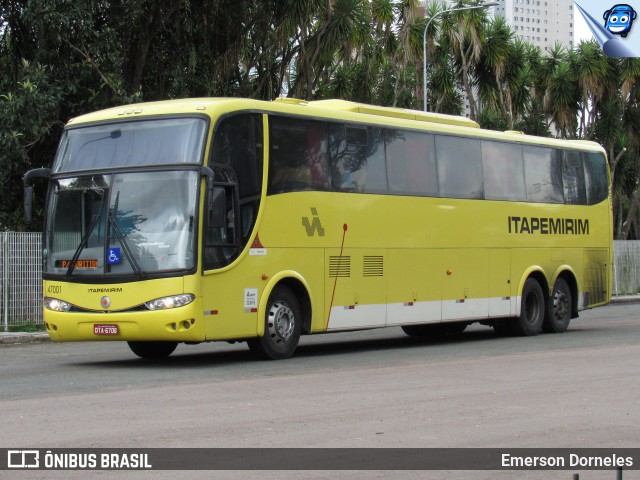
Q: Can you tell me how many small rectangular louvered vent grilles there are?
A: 2